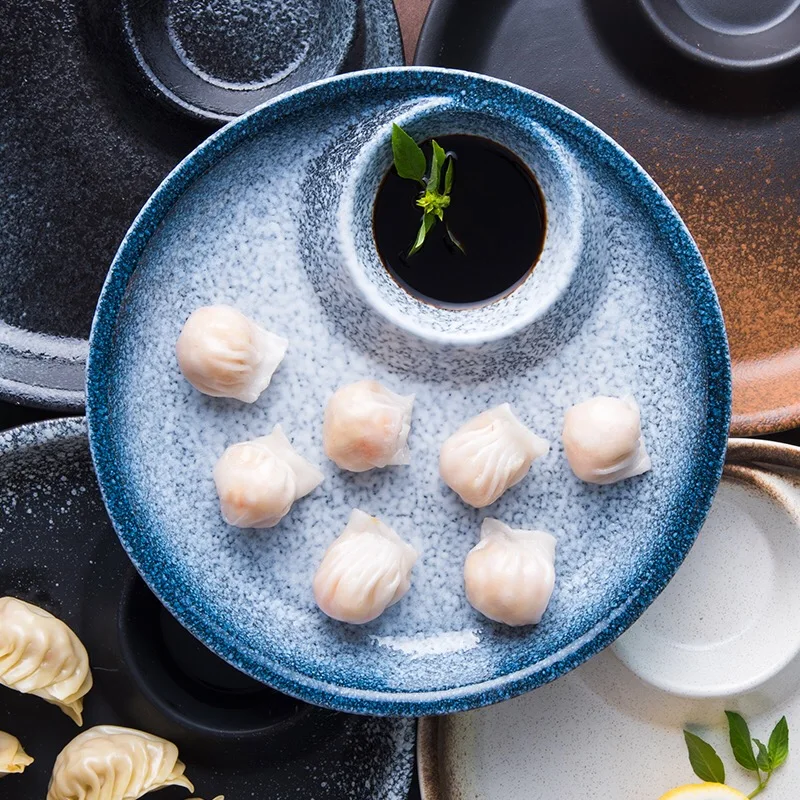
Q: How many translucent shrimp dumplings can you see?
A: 7